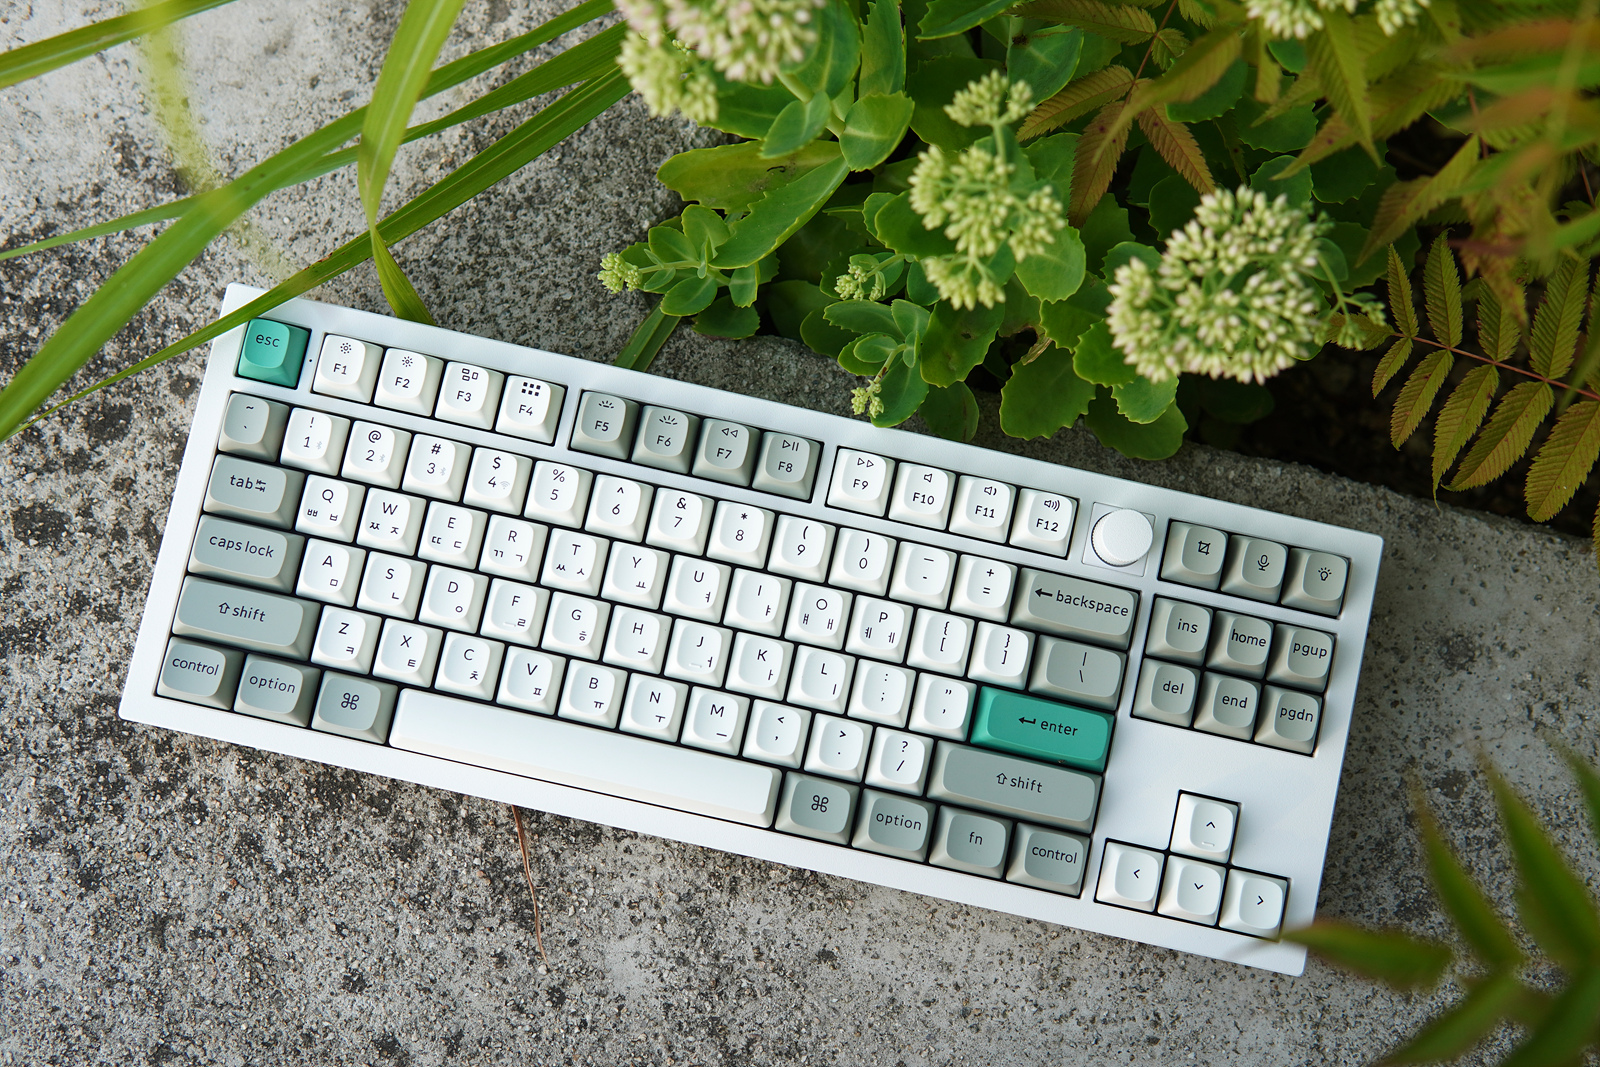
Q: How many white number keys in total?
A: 10